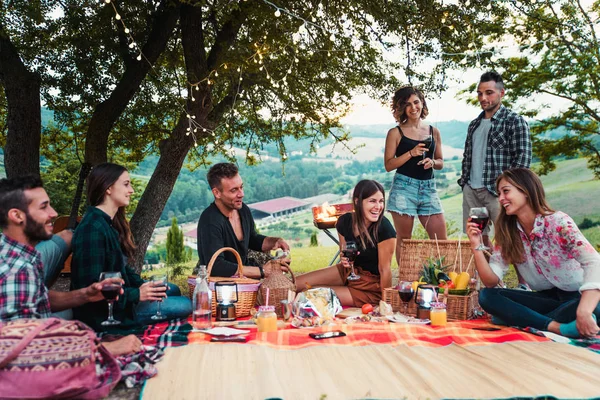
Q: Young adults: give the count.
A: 7